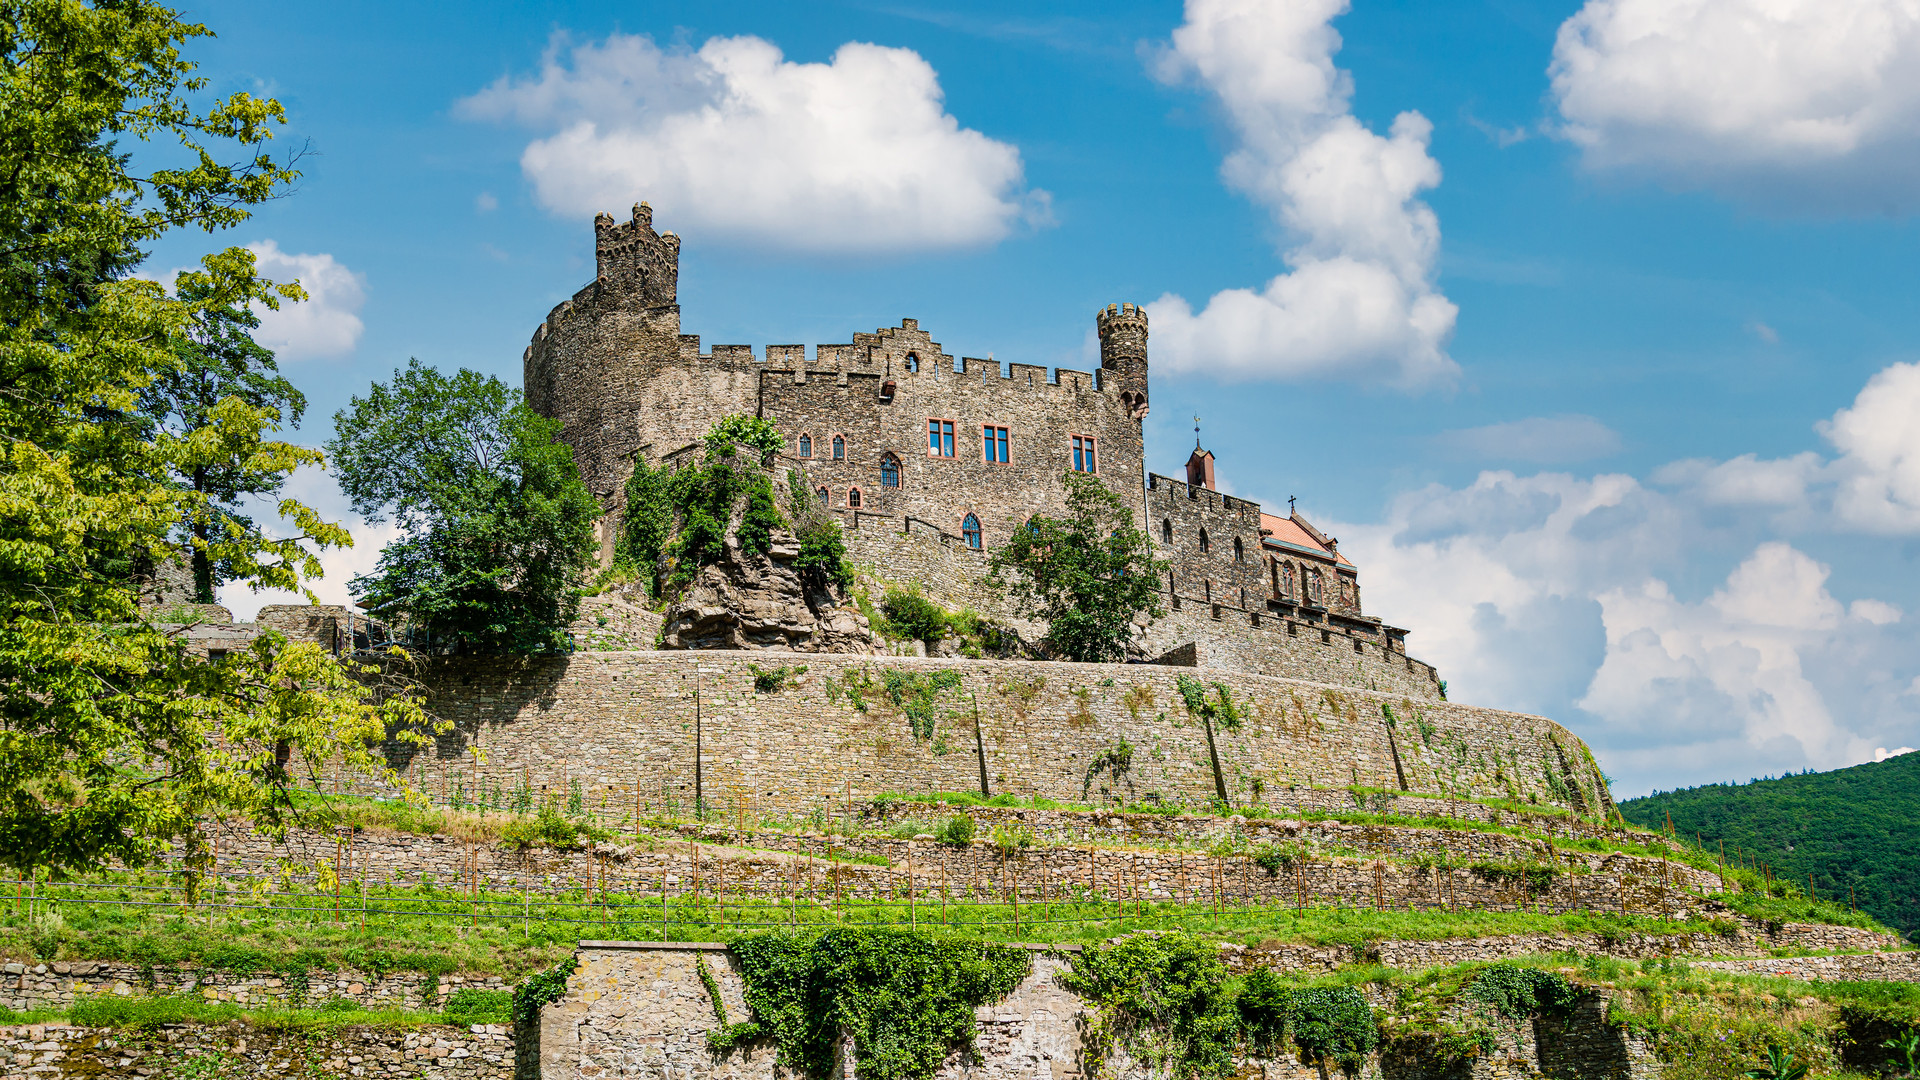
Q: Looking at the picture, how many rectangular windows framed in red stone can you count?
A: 3